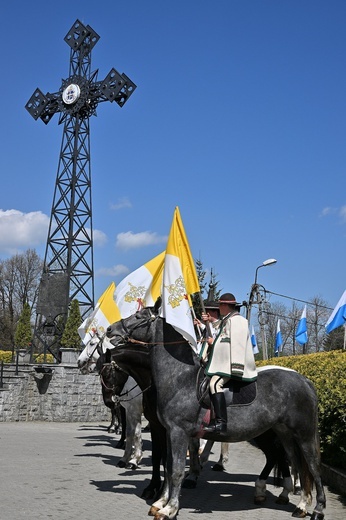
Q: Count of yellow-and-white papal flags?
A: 3